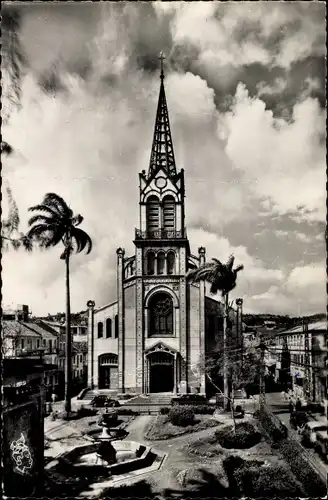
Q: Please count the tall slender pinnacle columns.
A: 4